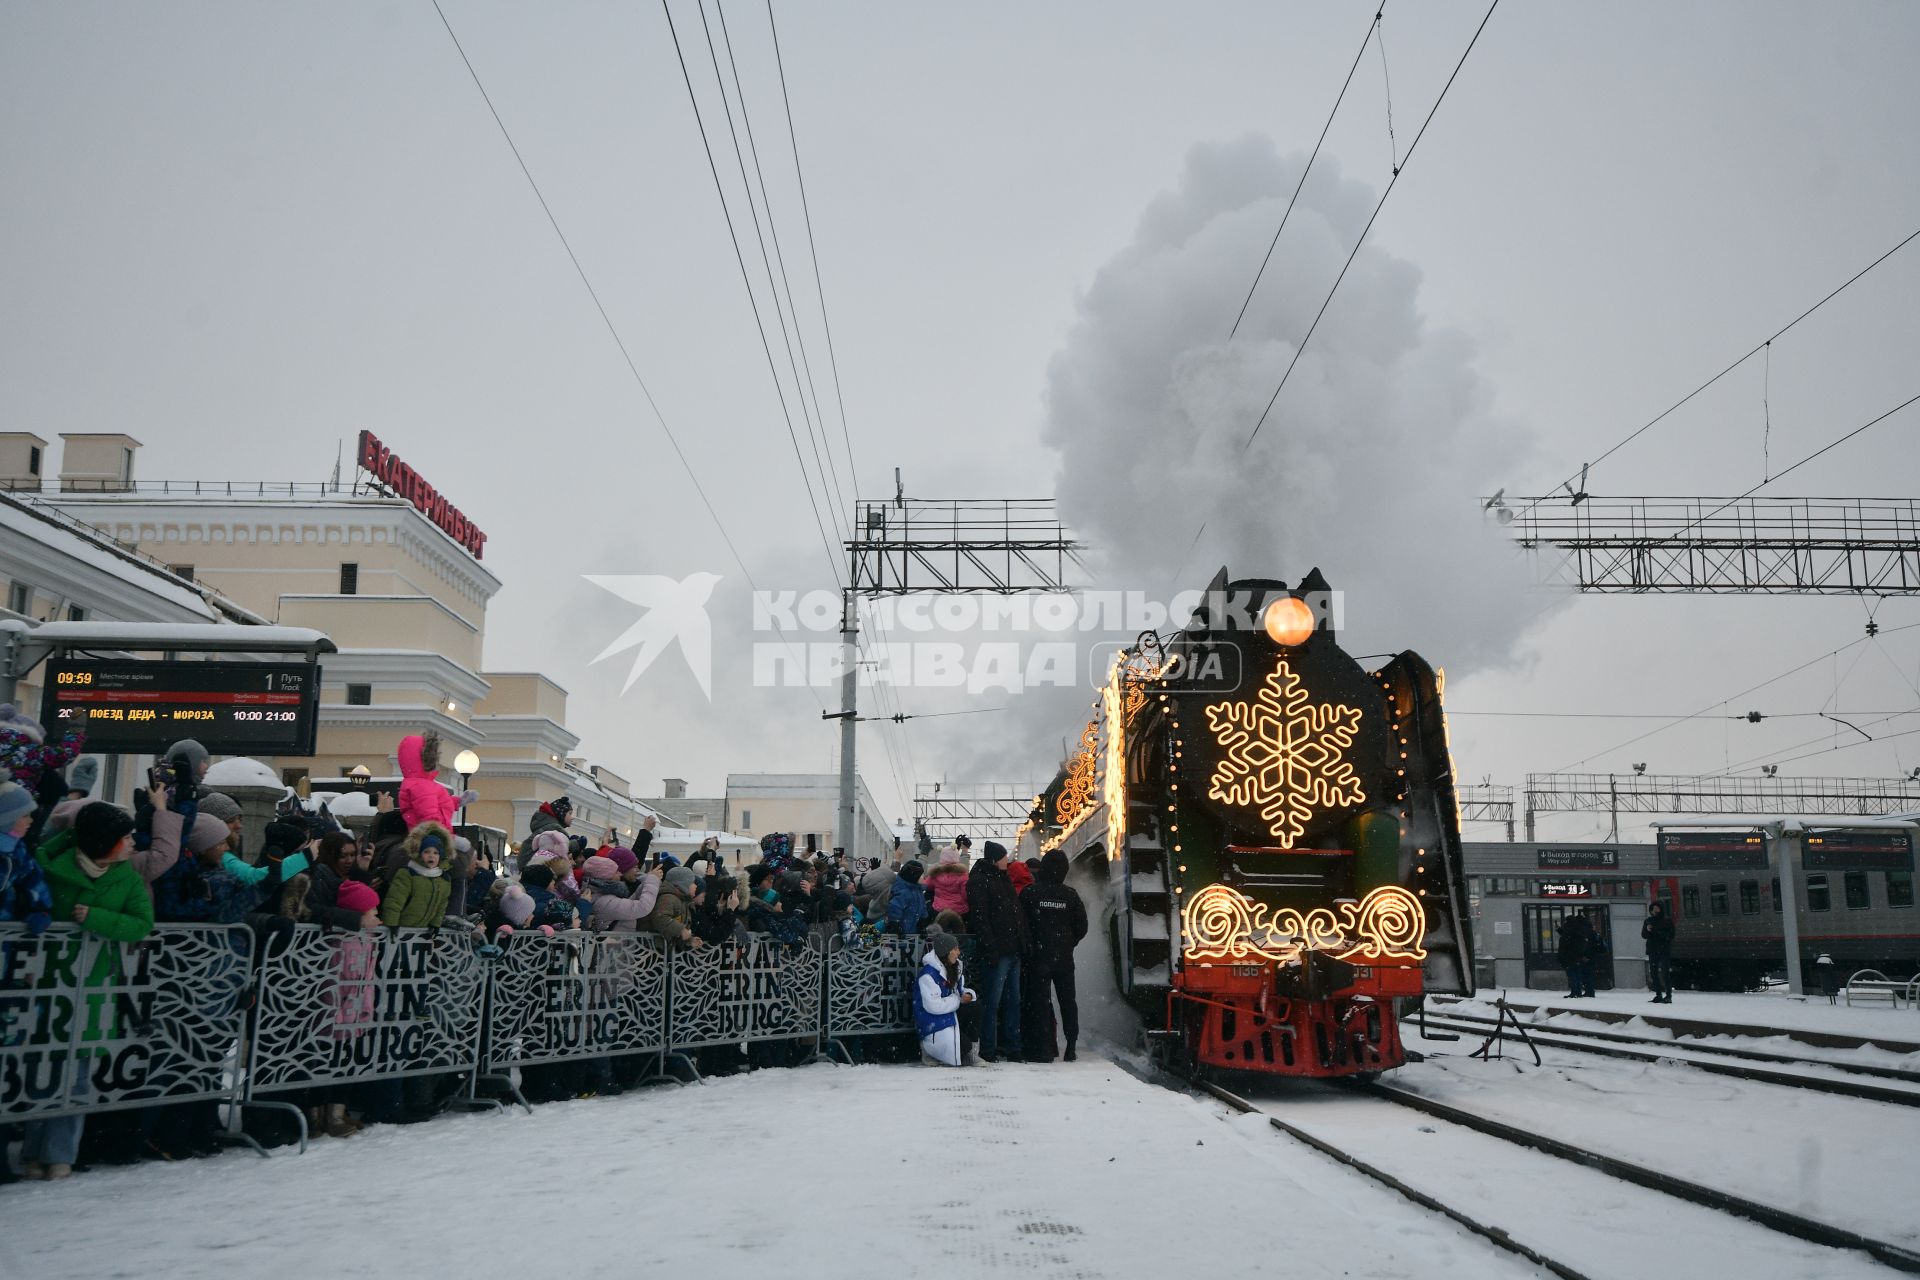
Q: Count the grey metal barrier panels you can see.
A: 5